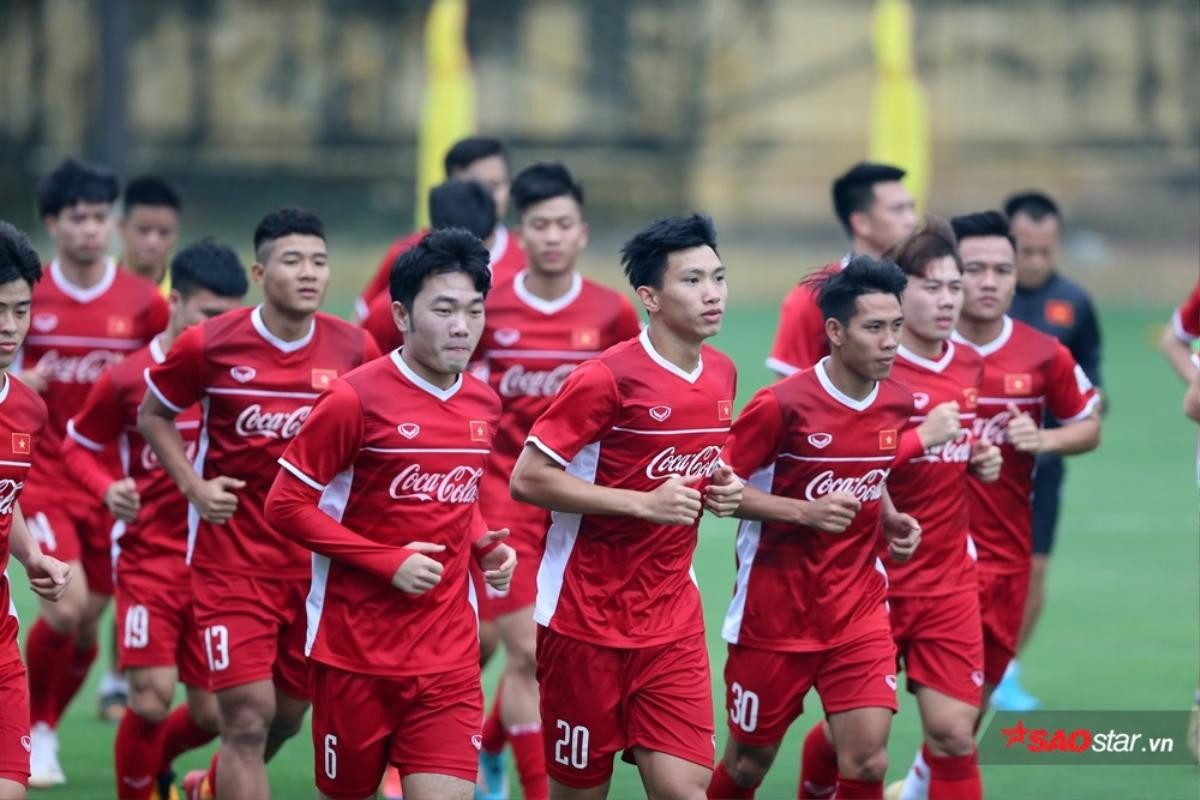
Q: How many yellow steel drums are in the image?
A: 0